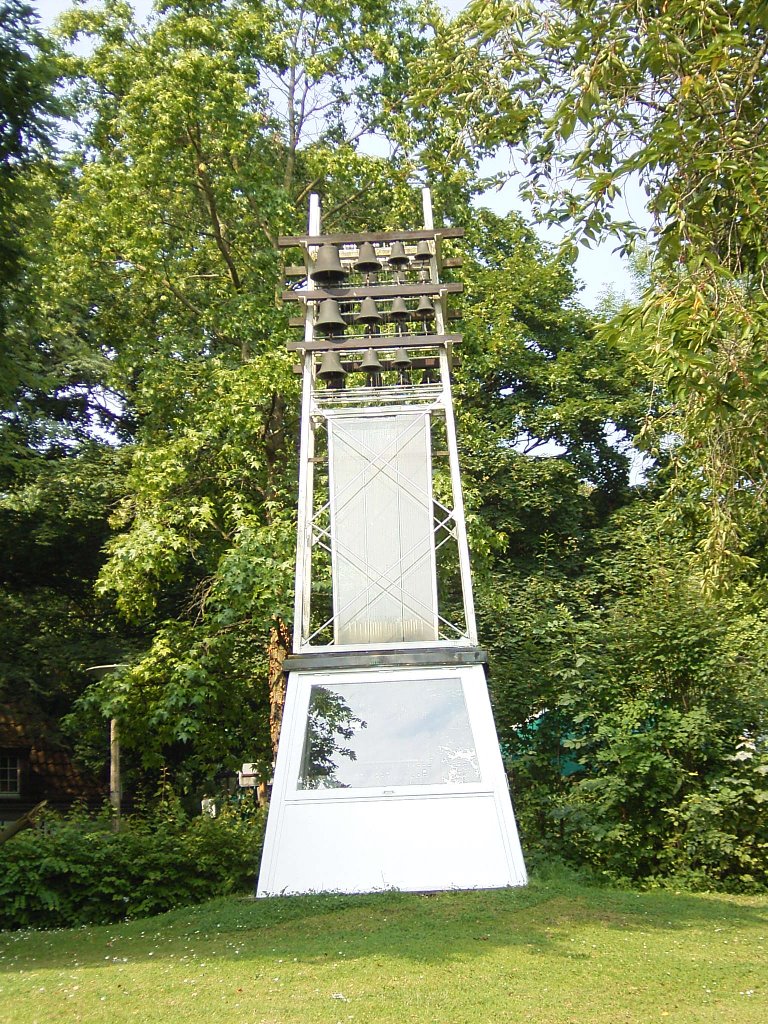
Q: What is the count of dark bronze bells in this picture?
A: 11